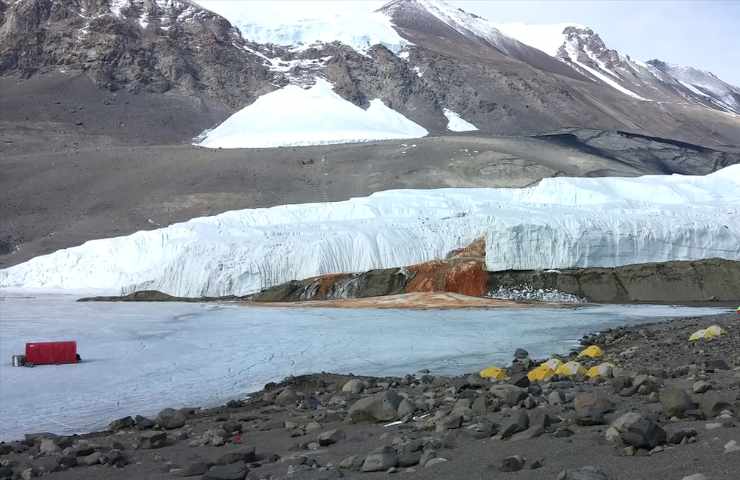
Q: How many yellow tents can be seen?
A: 8